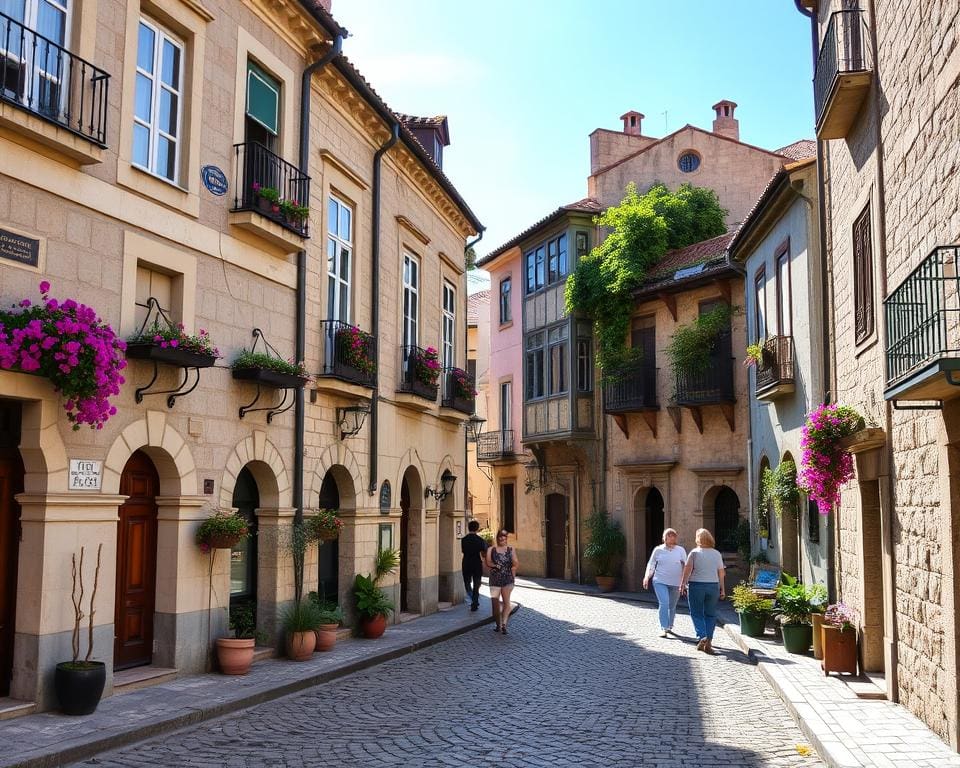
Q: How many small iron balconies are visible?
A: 11